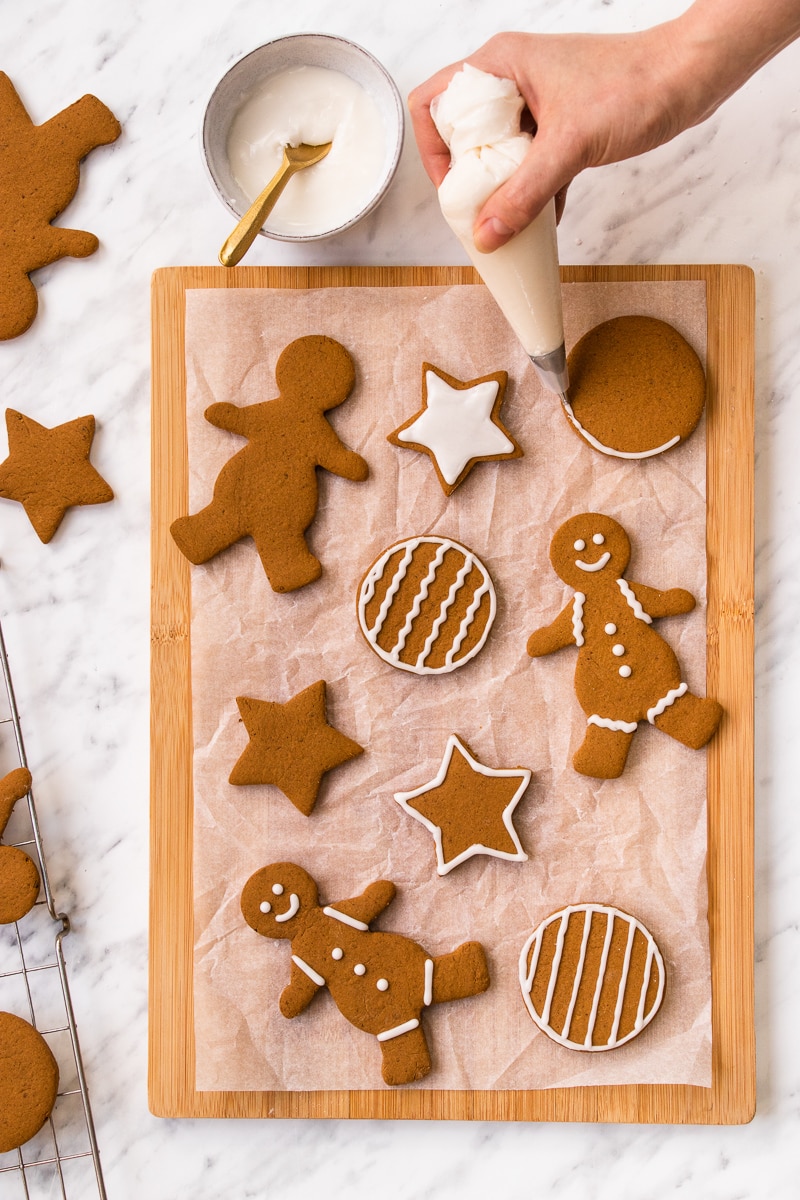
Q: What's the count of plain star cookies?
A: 2